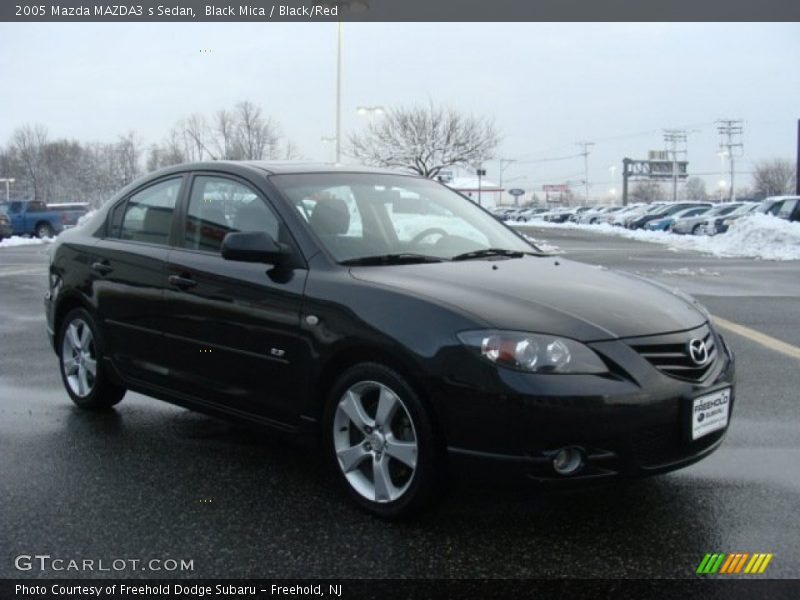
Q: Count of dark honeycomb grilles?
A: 1